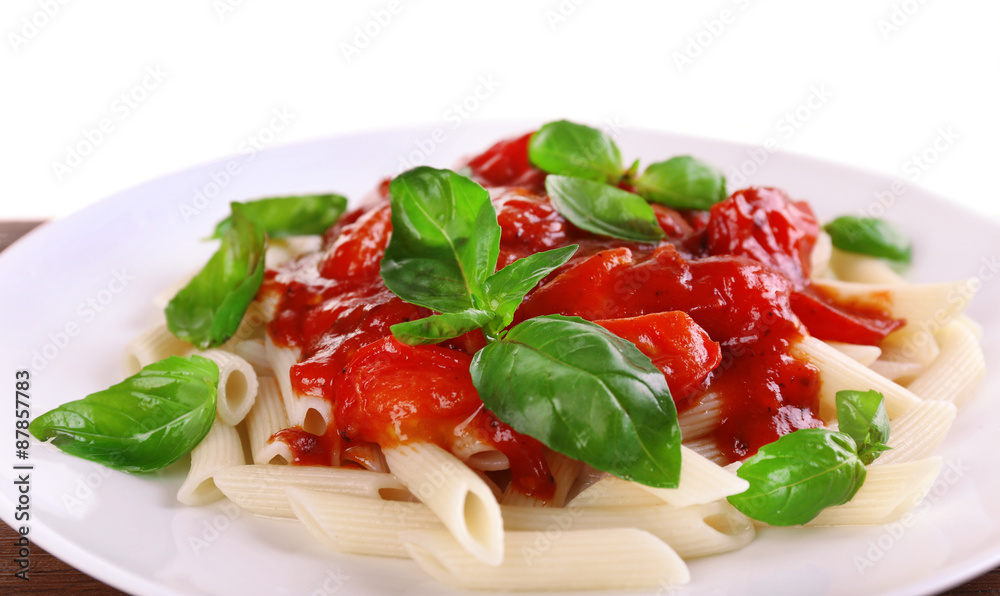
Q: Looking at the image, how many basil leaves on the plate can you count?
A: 13